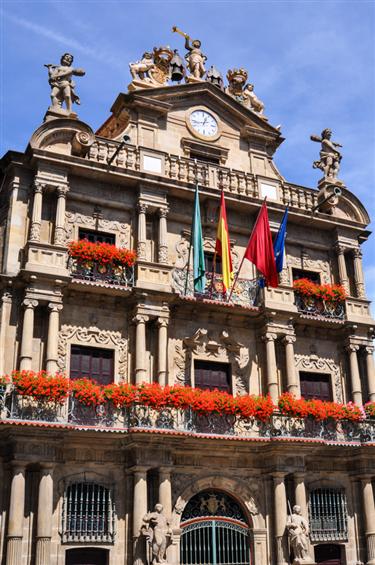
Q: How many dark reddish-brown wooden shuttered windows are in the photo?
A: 3